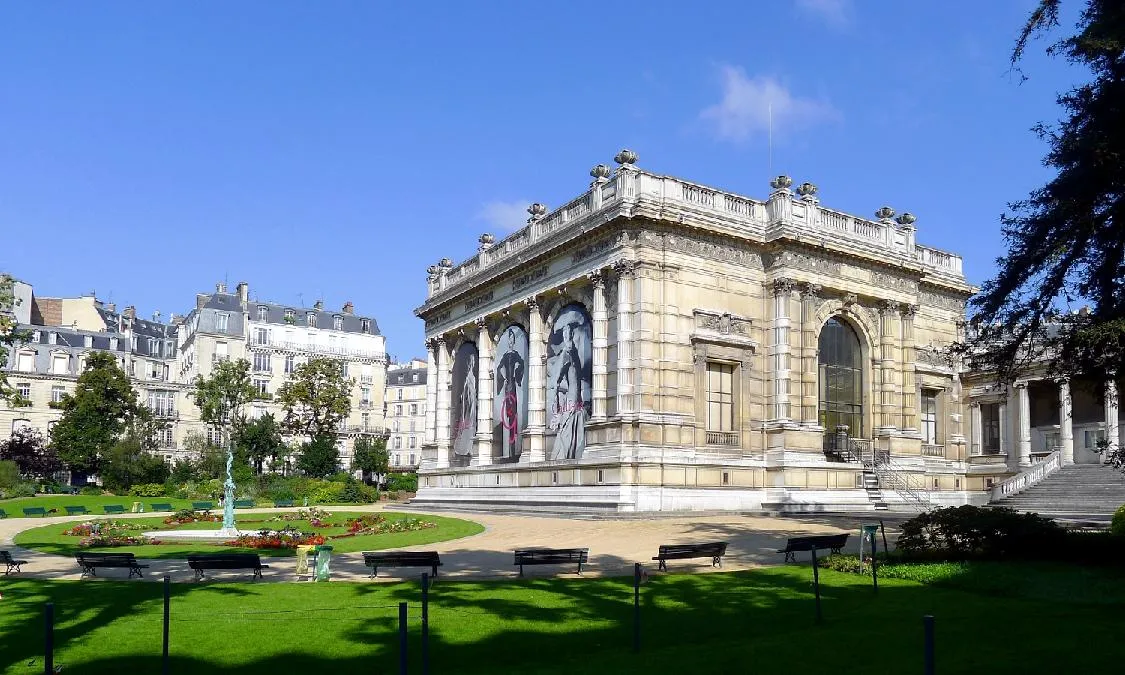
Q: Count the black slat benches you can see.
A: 7